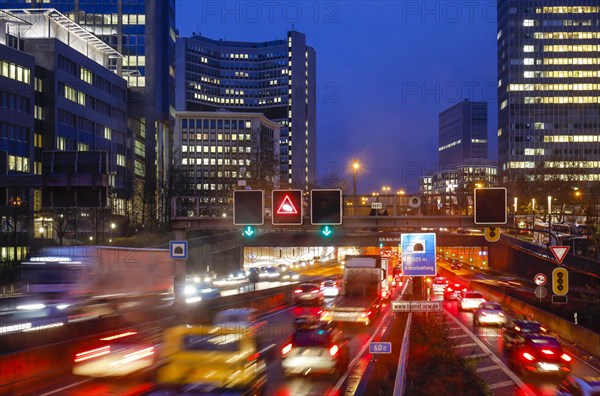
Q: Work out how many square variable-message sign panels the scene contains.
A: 4